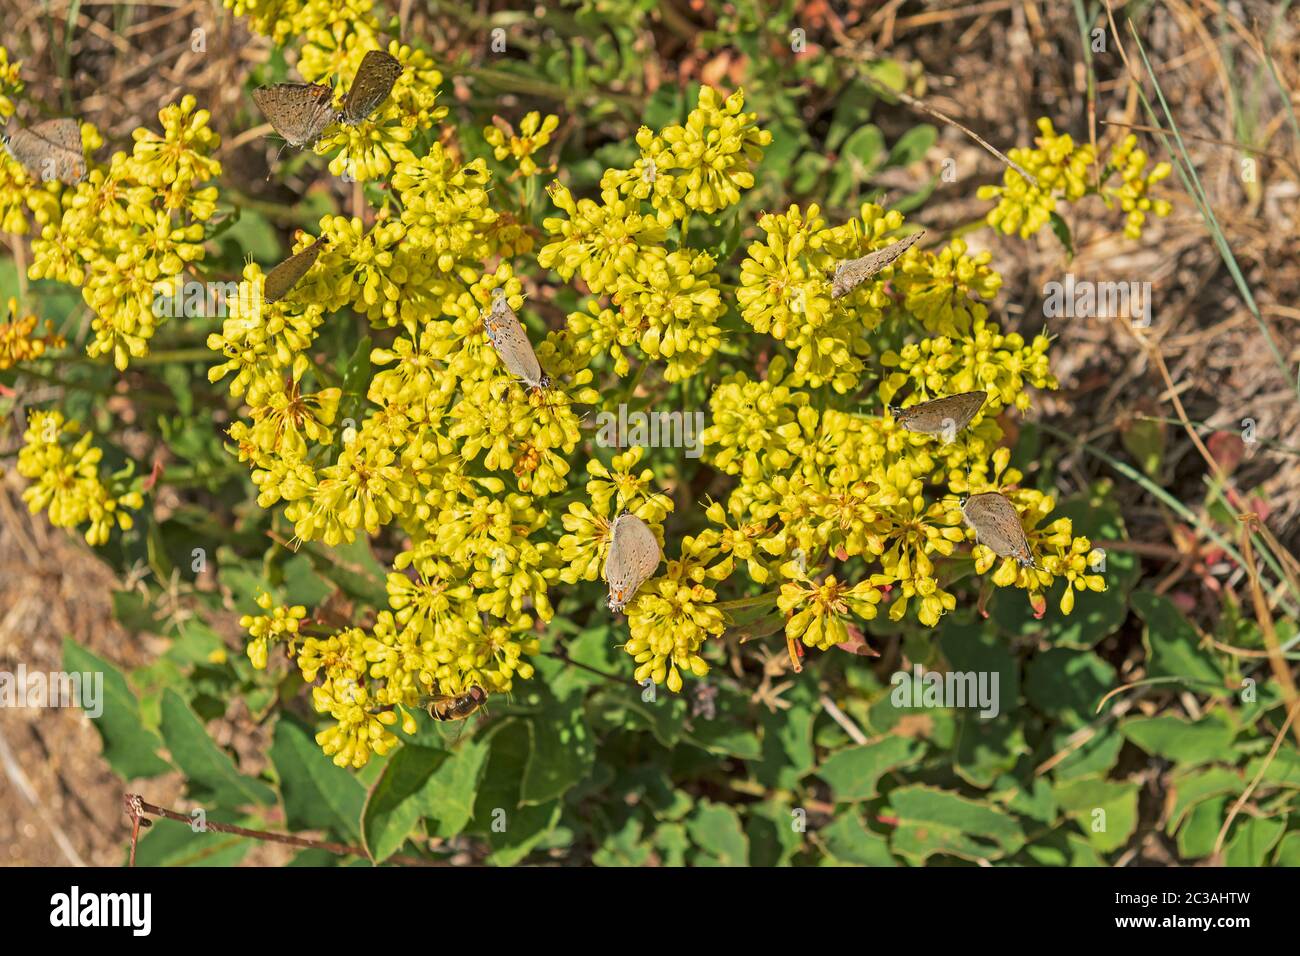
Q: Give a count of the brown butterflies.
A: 9